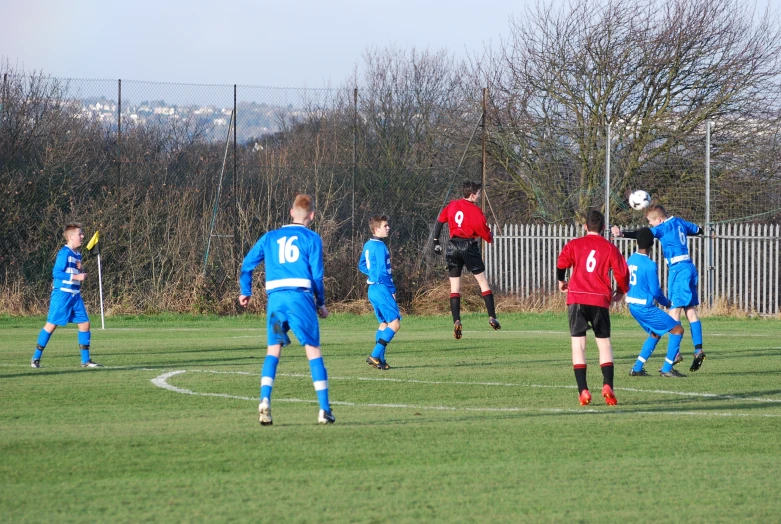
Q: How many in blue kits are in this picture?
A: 5